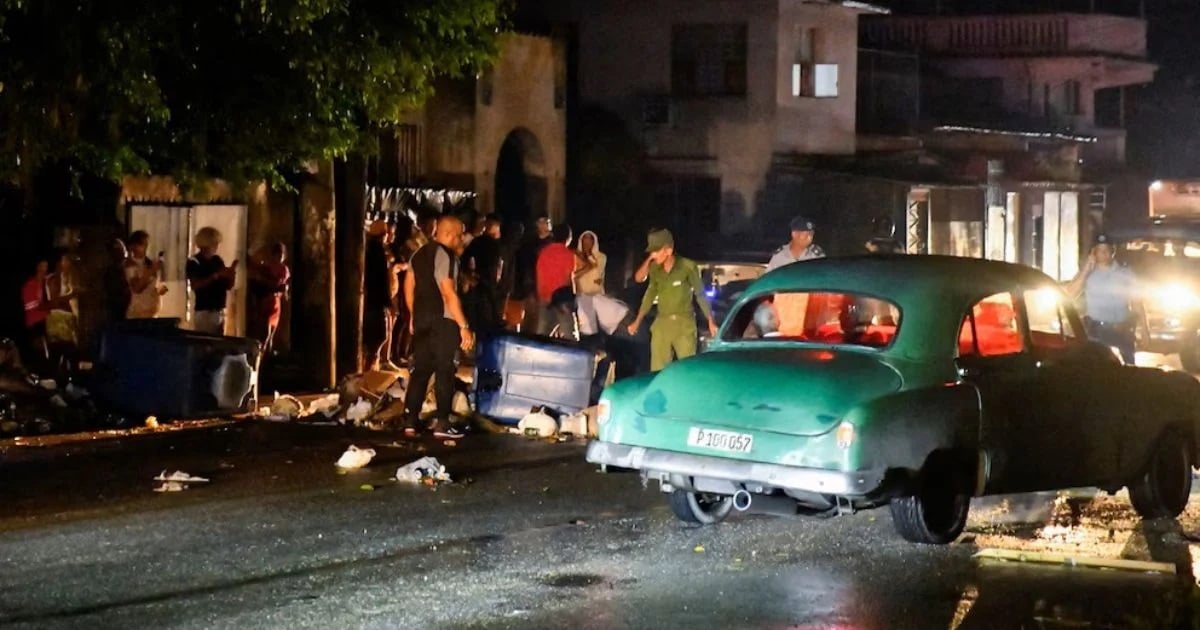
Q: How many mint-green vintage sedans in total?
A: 1